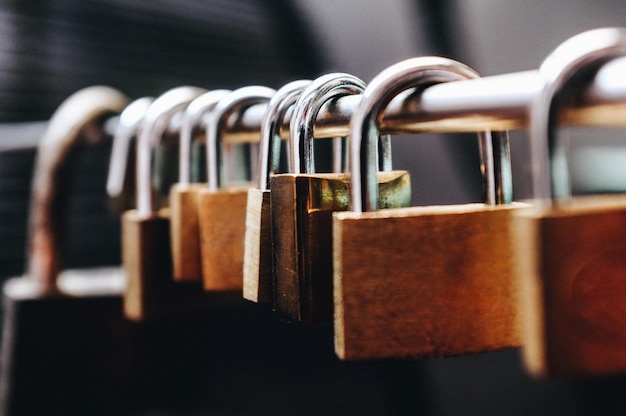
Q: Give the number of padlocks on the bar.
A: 9